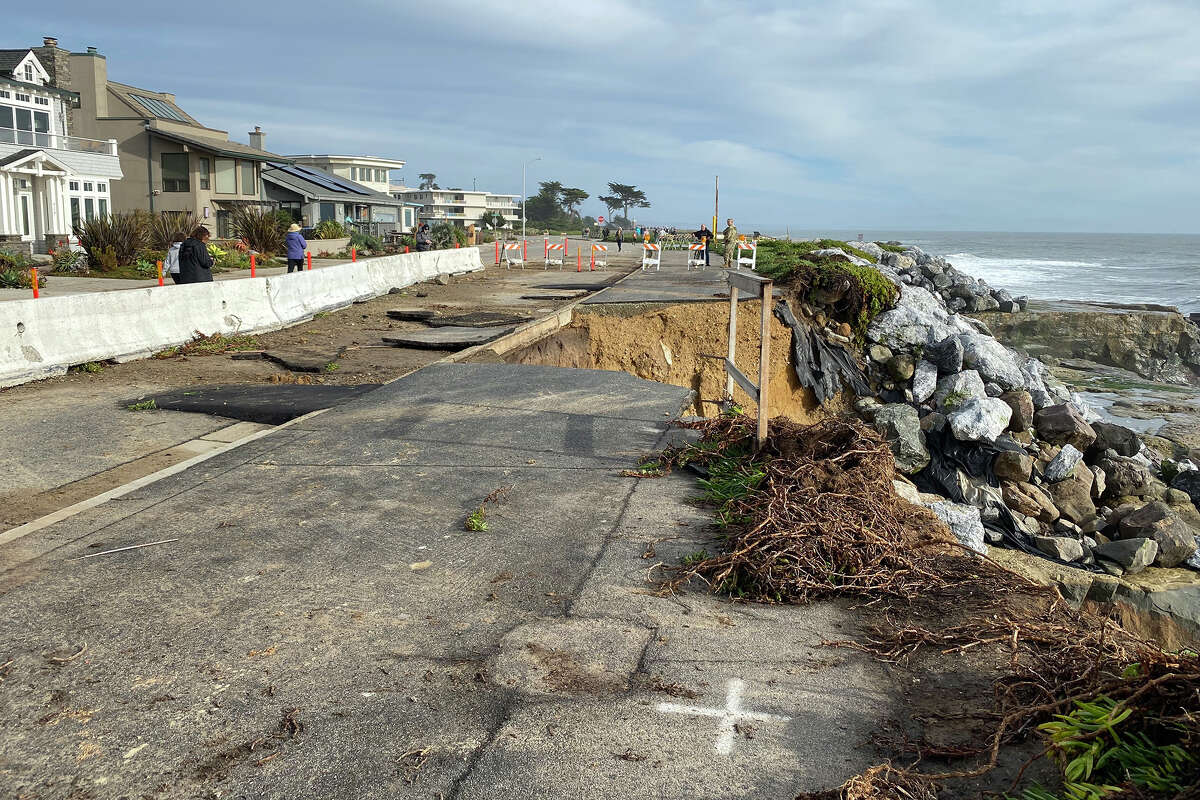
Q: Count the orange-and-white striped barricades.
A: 6